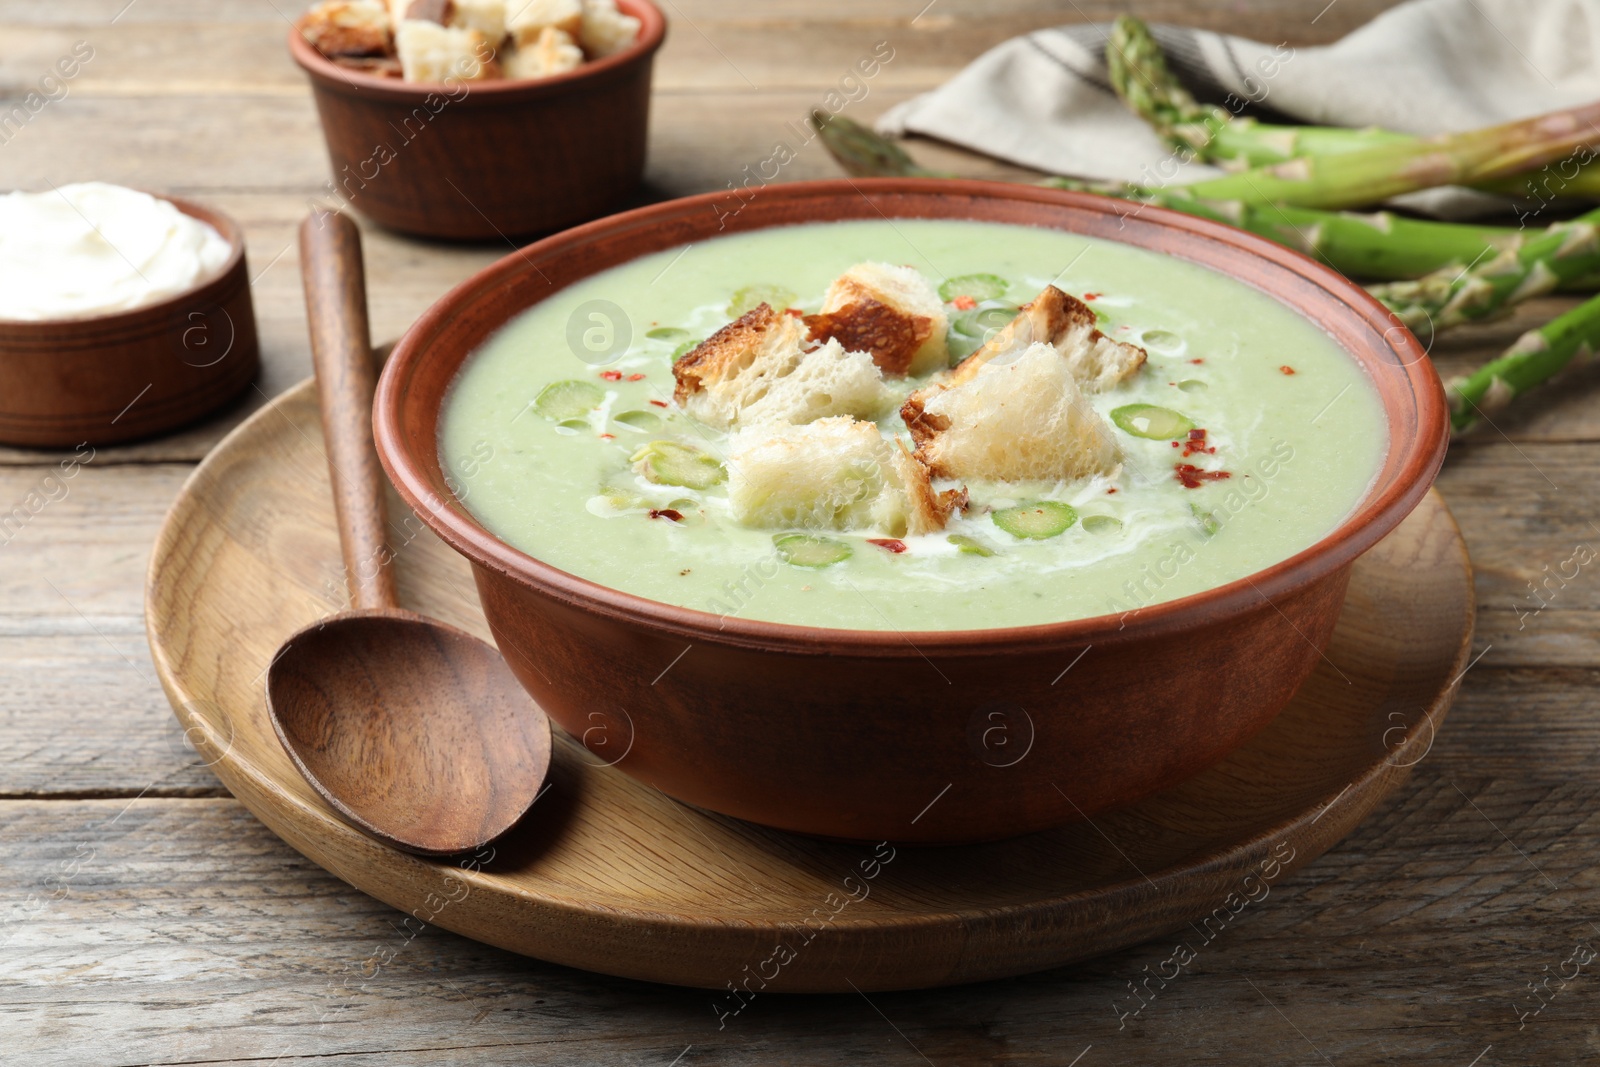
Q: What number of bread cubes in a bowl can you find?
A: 5